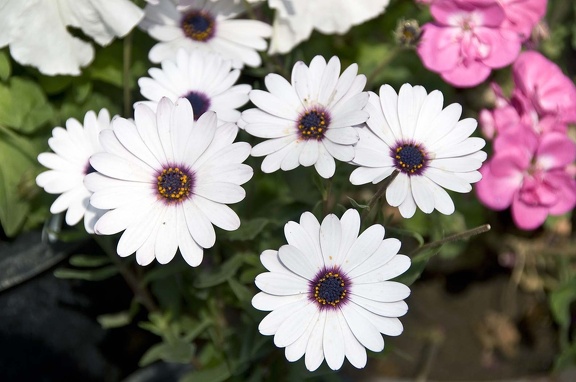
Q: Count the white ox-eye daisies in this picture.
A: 7